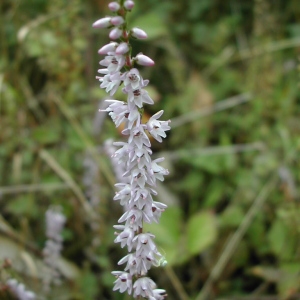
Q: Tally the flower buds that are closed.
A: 9